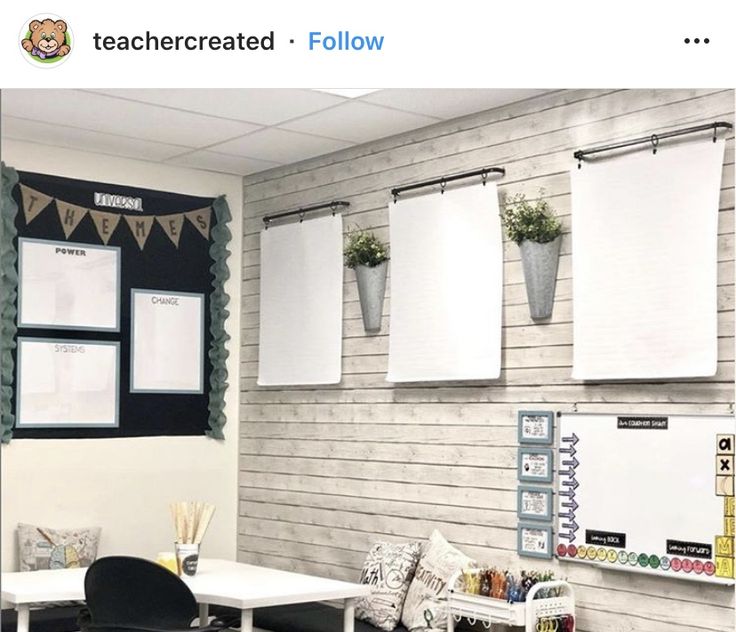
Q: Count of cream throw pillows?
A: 3